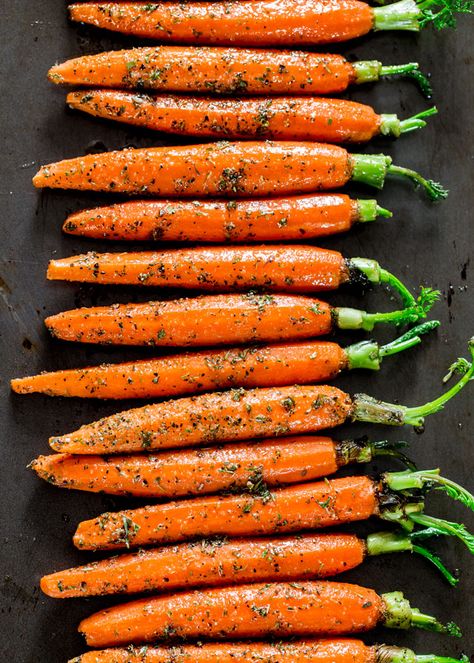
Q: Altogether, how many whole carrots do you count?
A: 13